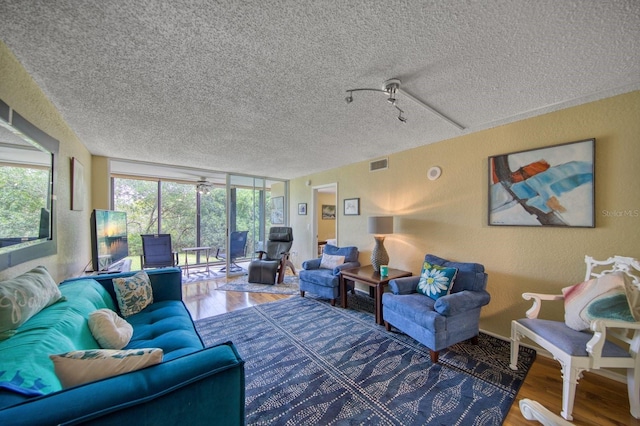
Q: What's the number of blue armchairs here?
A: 2